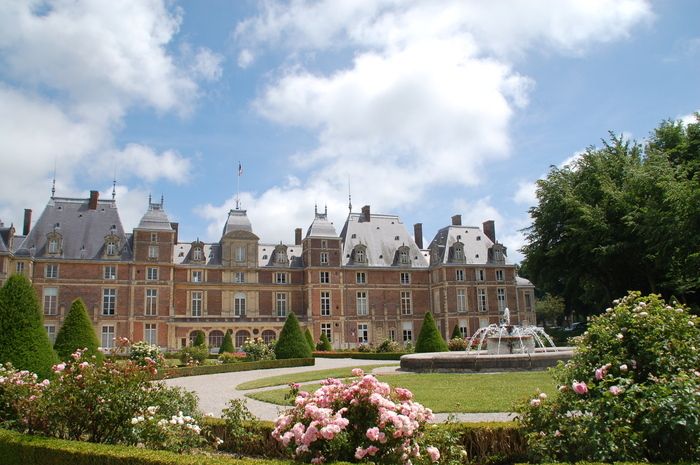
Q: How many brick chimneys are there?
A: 8